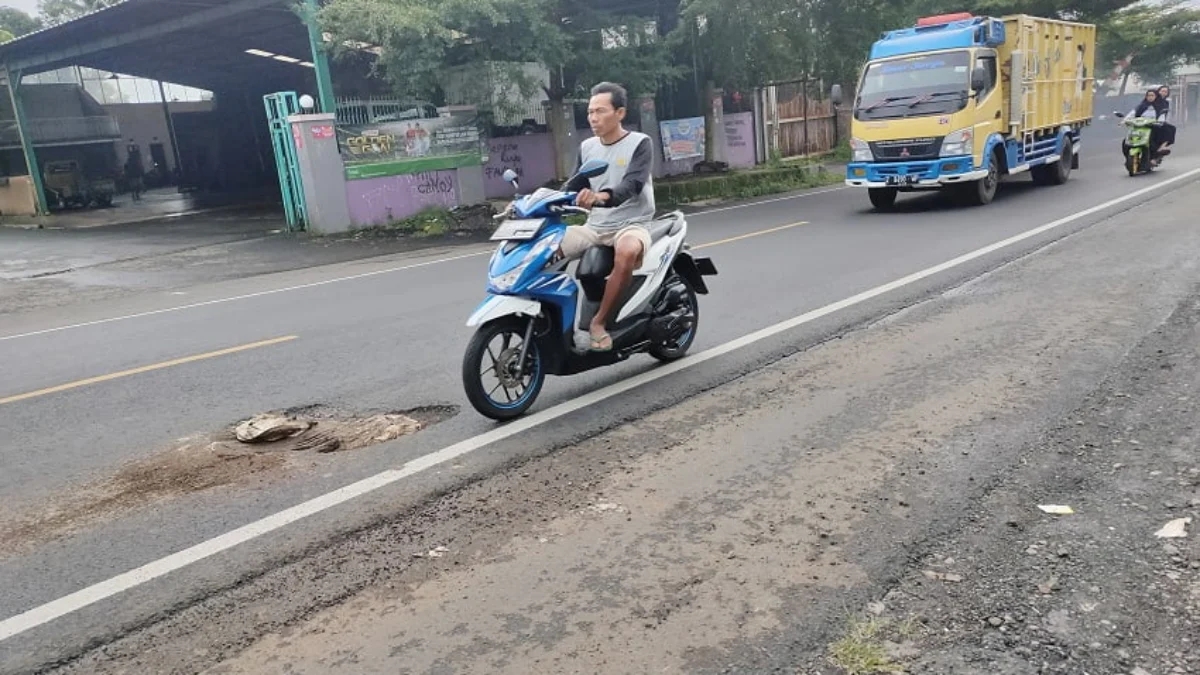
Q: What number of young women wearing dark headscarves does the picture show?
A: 2